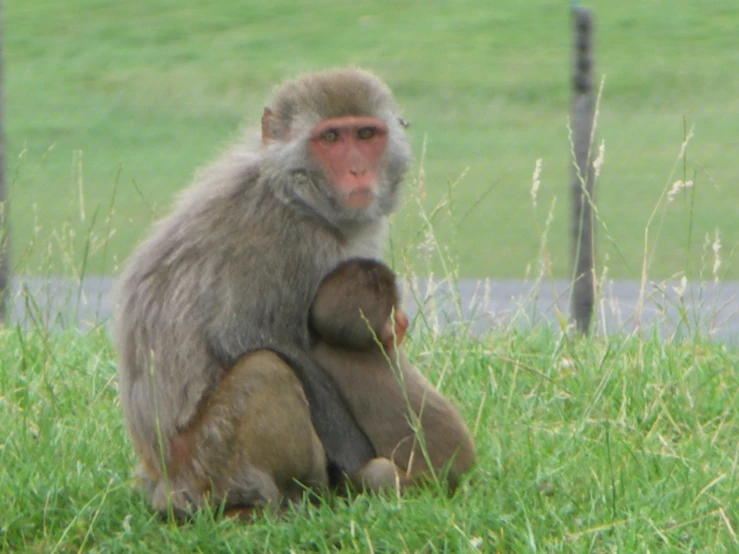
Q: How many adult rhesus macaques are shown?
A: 1